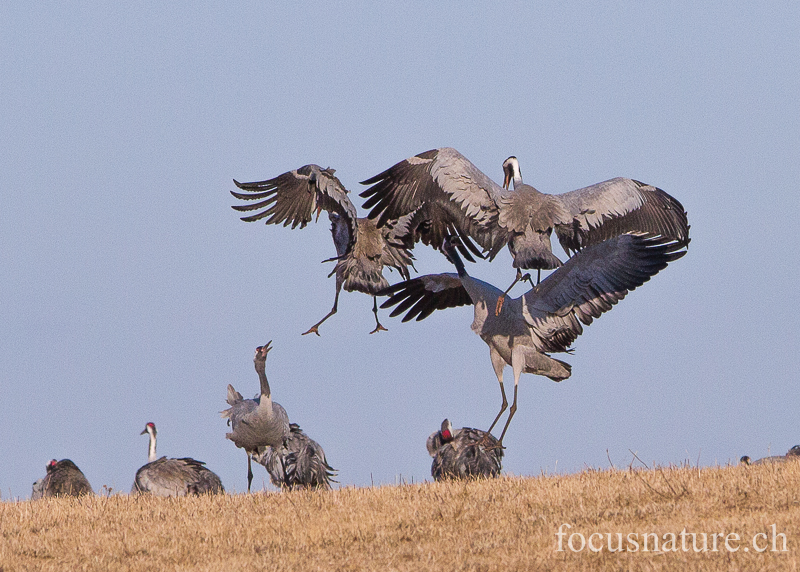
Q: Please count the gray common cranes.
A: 9